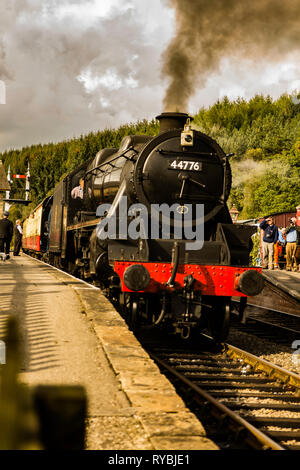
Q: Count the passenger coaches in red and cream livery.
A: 1